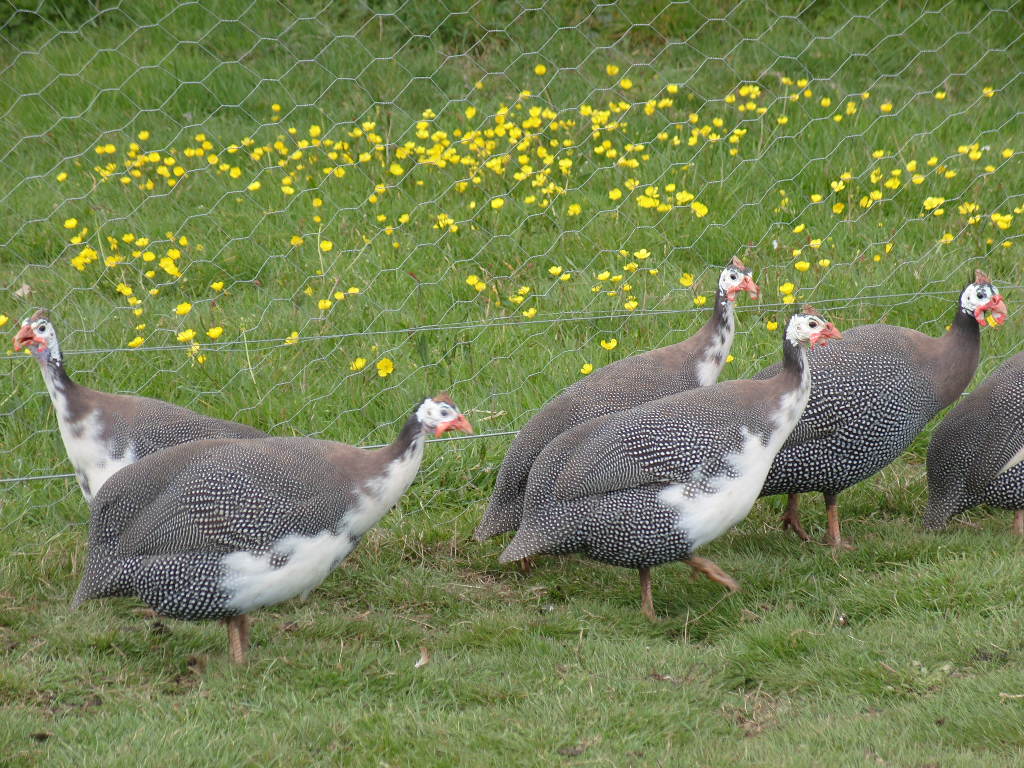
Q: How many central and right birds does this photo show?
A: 4